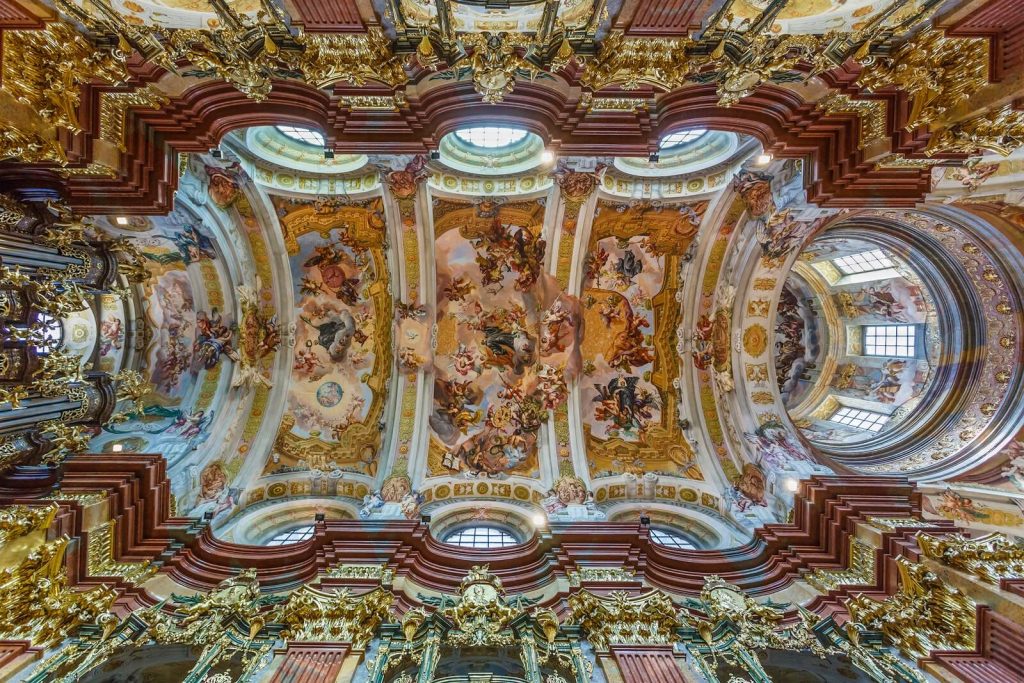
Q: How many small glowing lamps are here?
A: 6